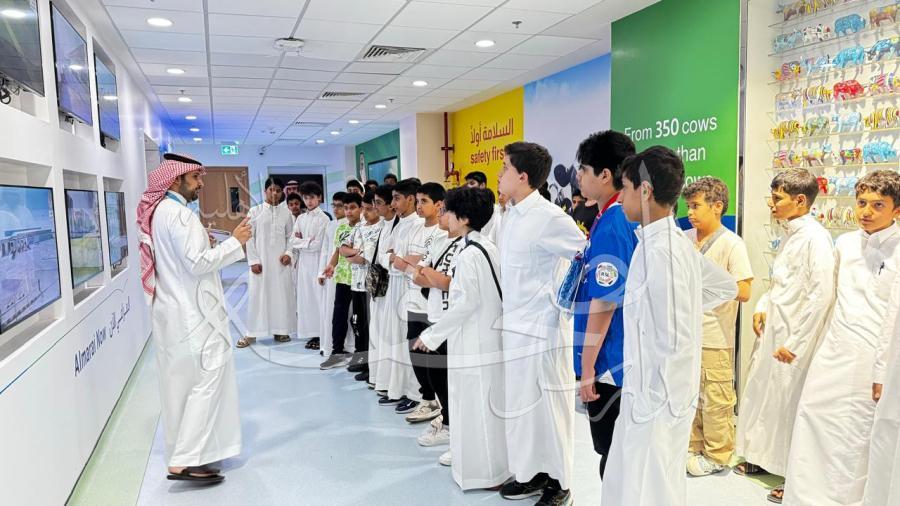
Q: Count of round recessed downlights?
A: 12